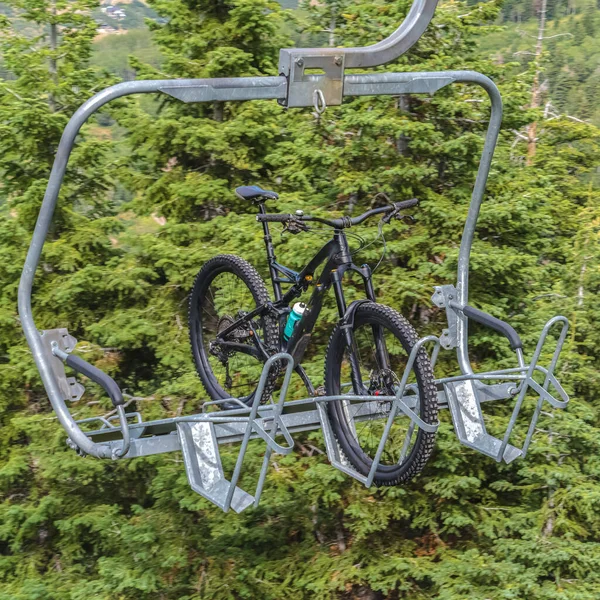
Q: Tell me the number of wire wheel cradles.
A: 3